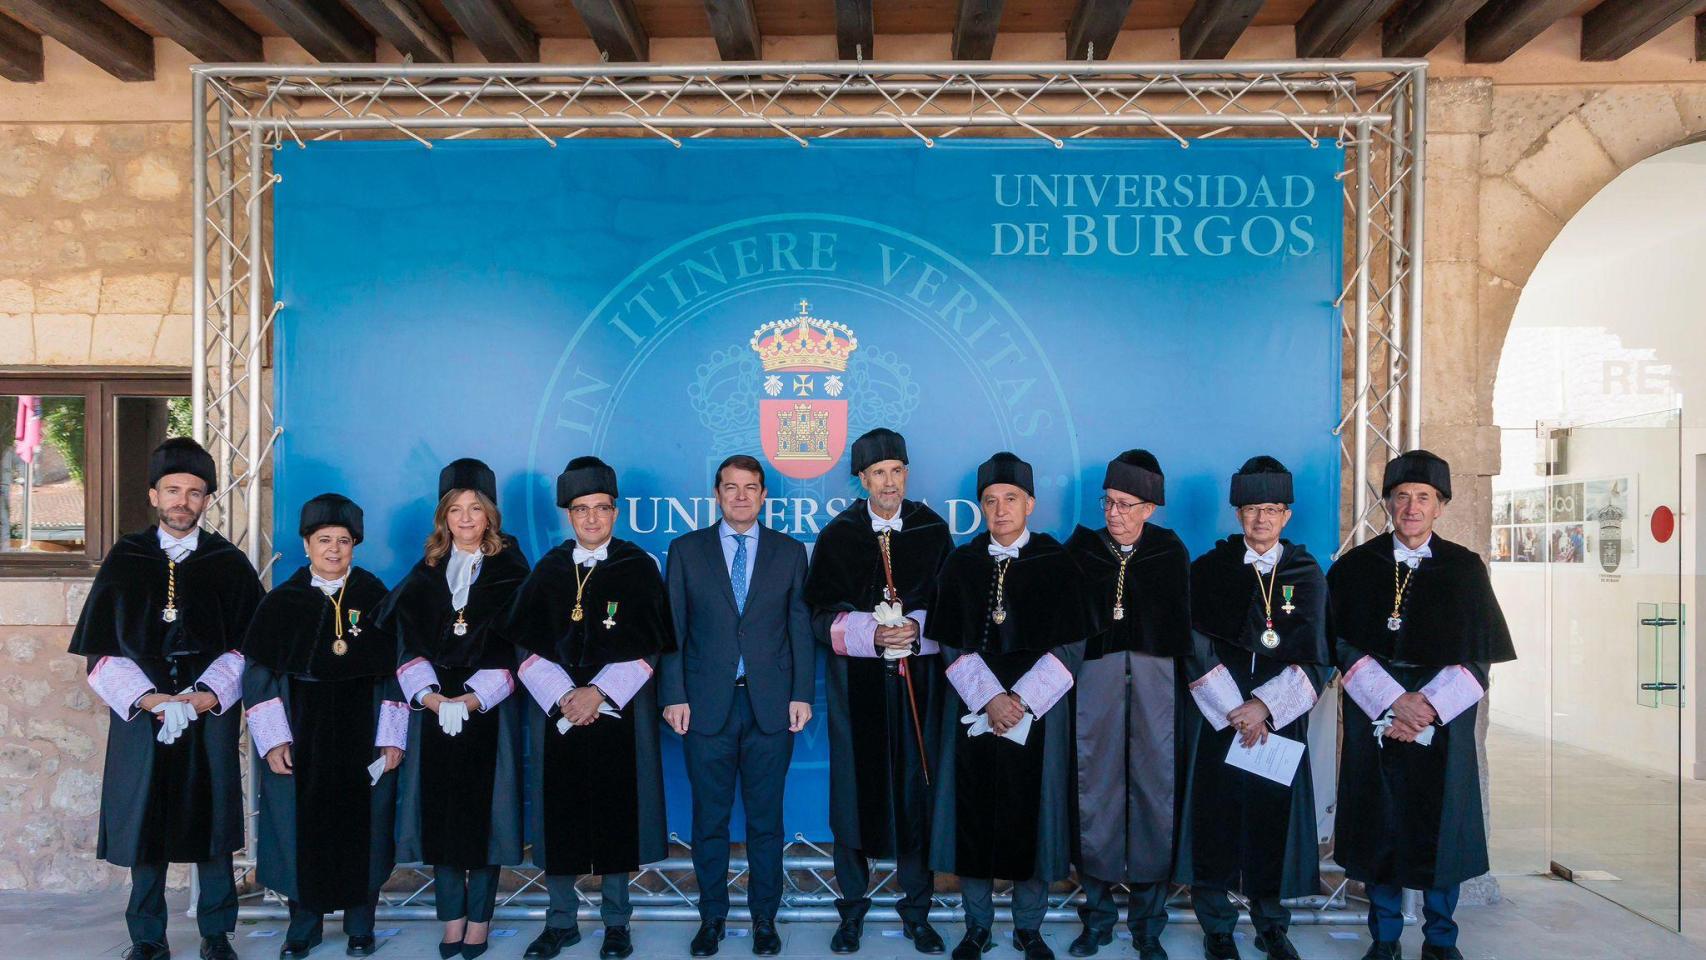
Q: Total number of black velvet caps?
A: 9